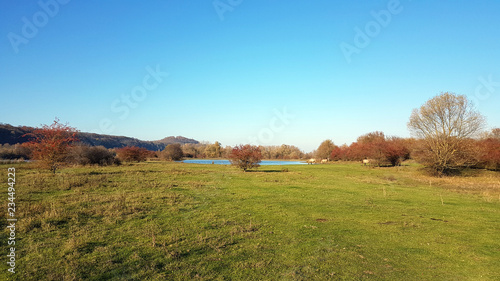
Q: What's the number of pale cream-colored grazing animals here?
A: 3